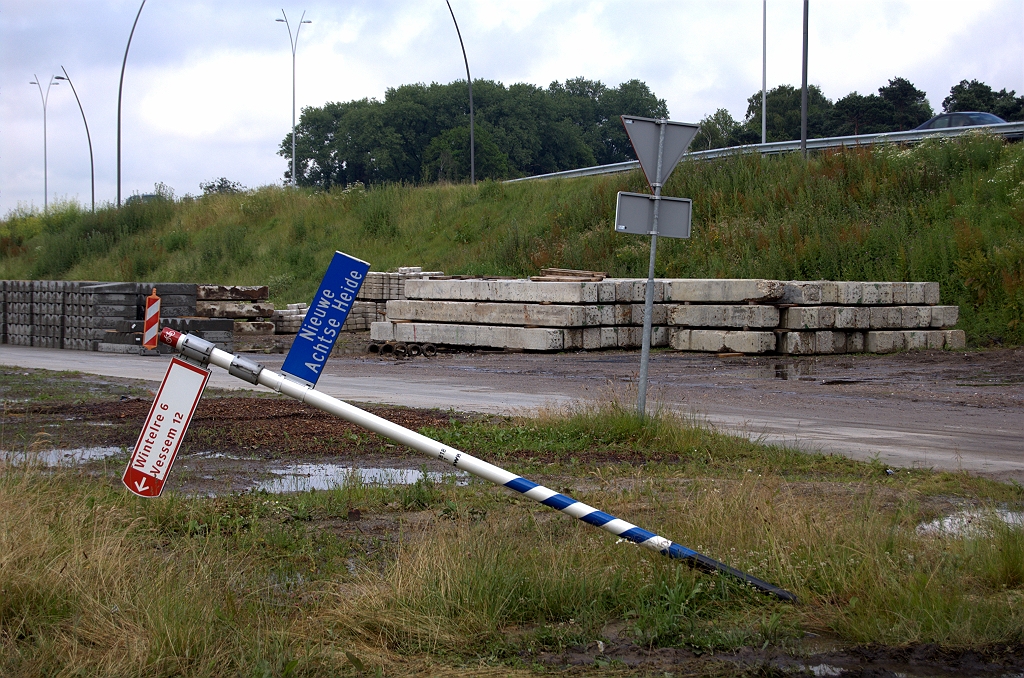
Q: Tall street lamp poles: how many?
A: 7